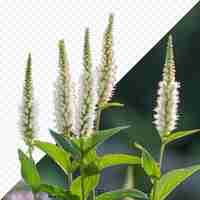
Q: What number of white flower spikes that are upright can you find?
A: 5